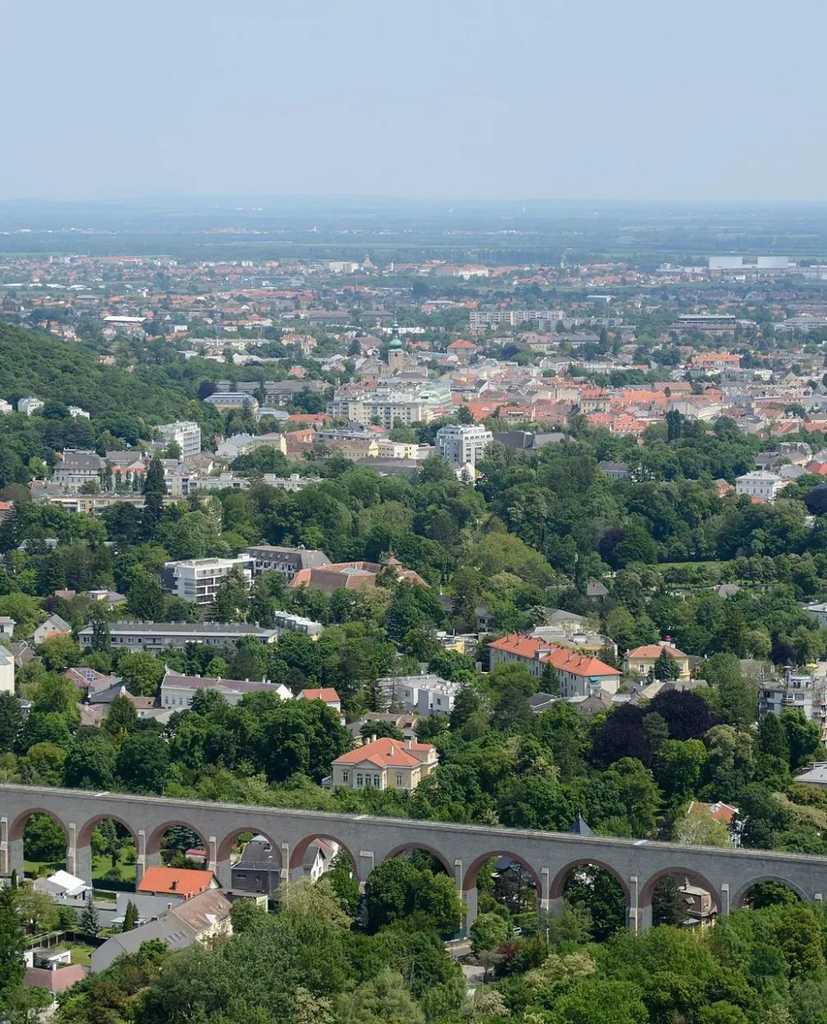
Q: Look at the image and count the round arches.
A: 10